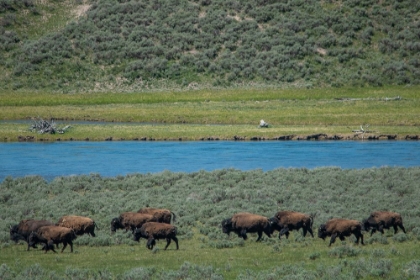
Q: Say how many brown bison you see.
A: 10